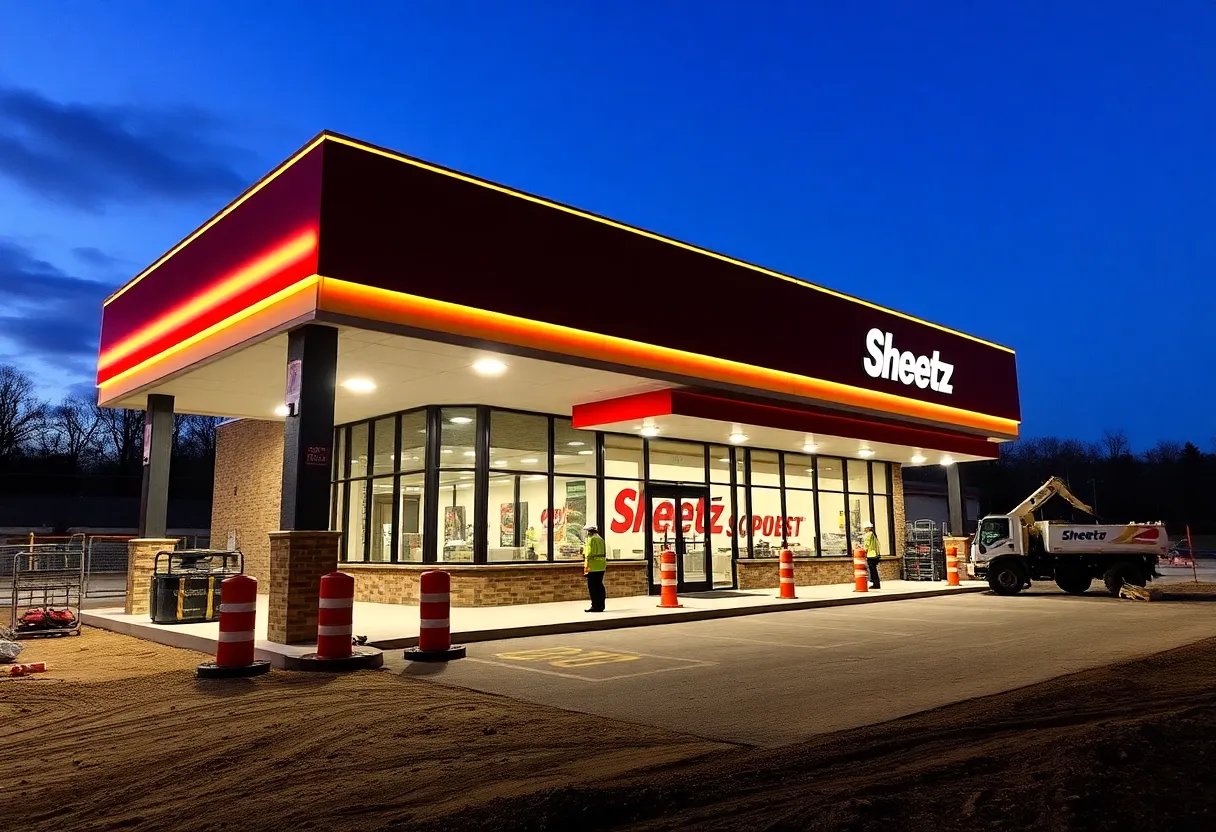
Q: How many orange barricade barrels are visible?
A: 7